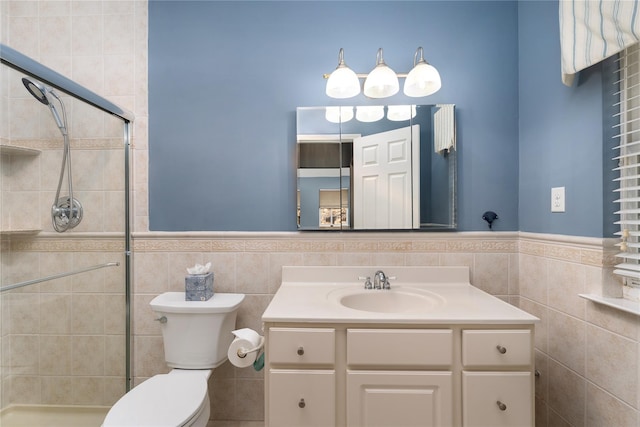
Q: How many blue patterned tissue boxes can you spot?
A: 1